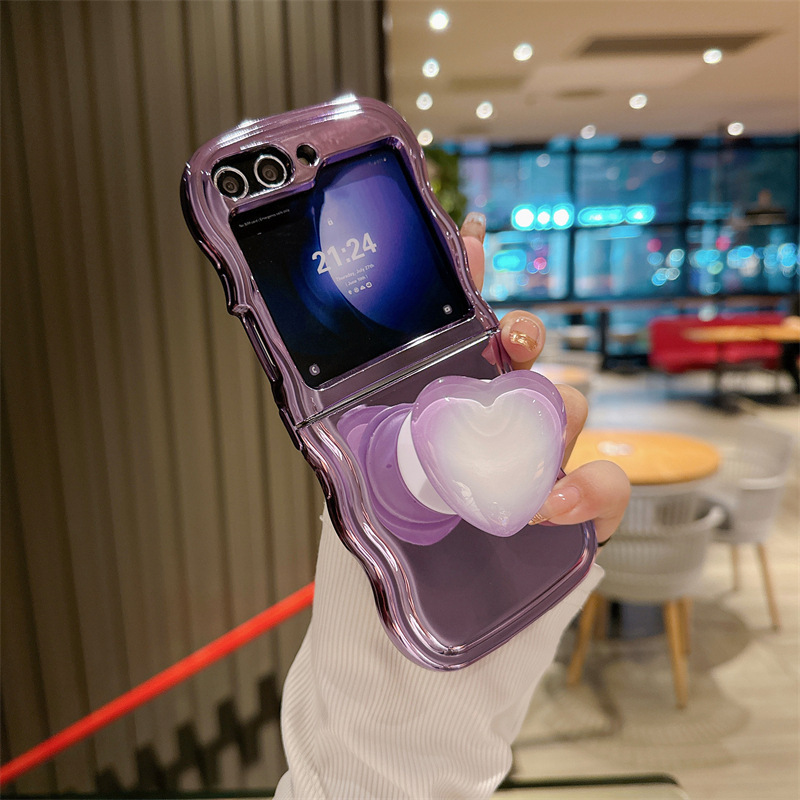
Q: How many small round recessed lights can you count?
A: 10